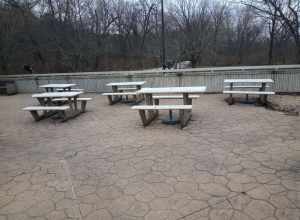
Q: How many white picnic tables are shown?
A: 5